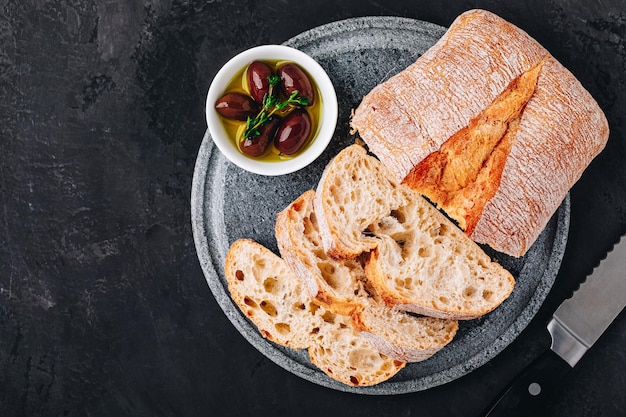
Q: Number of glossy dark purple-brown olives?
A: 5